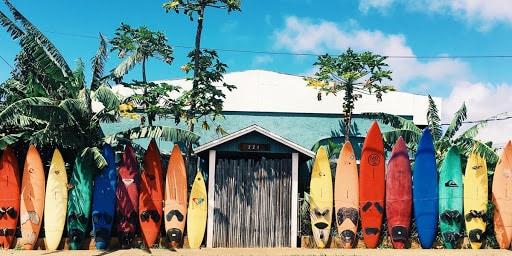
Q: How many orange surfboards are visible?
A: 4